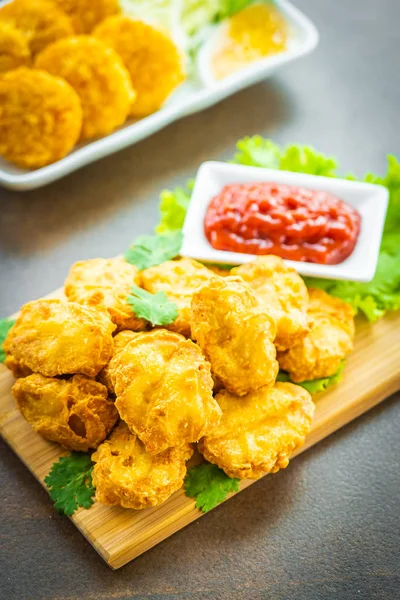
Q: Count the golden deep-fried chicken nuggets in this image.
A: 11